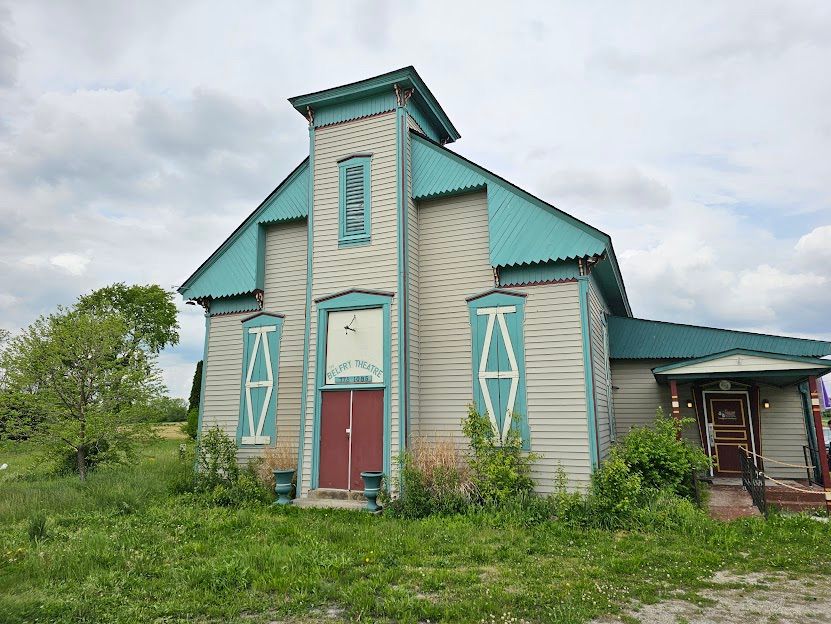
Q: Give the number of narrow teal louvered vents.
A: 1